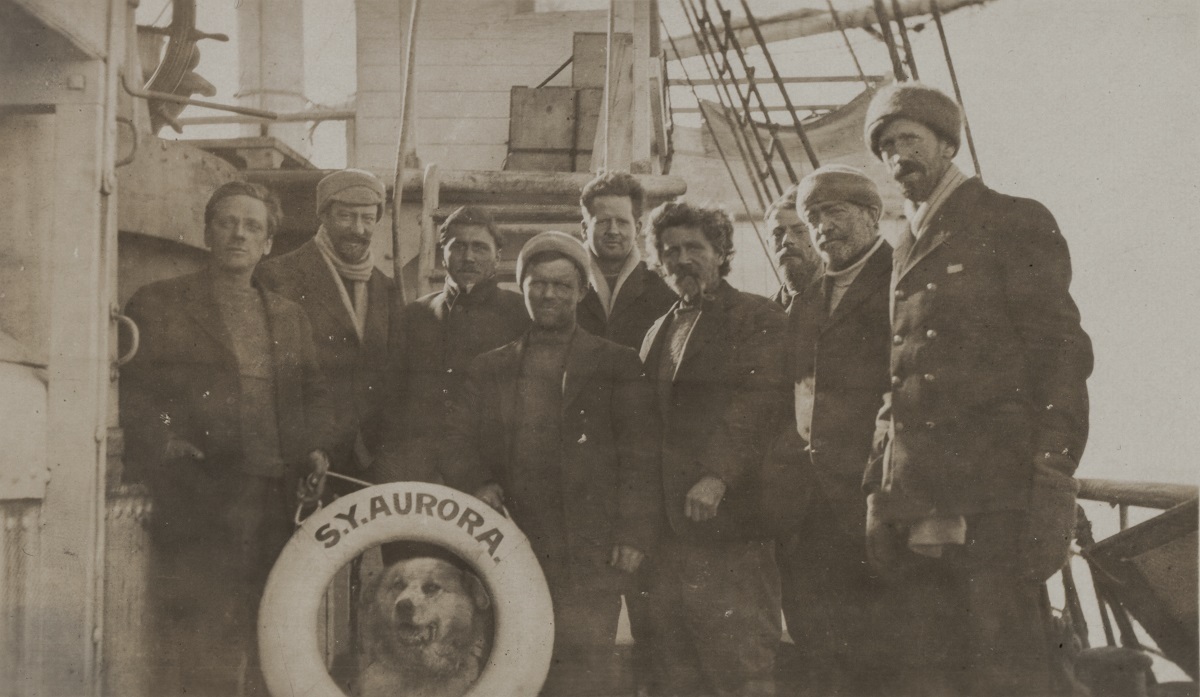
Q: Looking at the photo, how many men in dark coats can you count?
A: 9